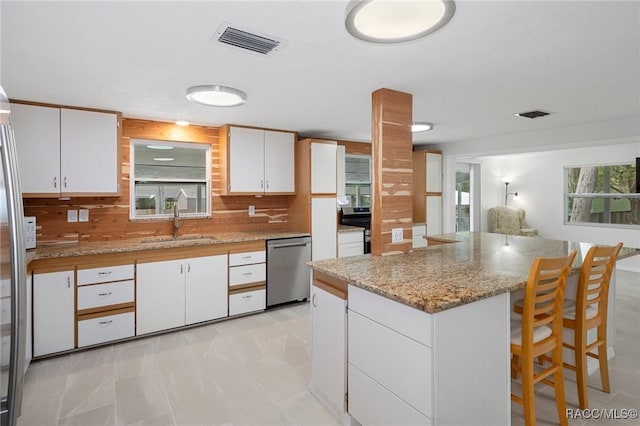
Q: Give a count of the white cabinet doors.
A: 12